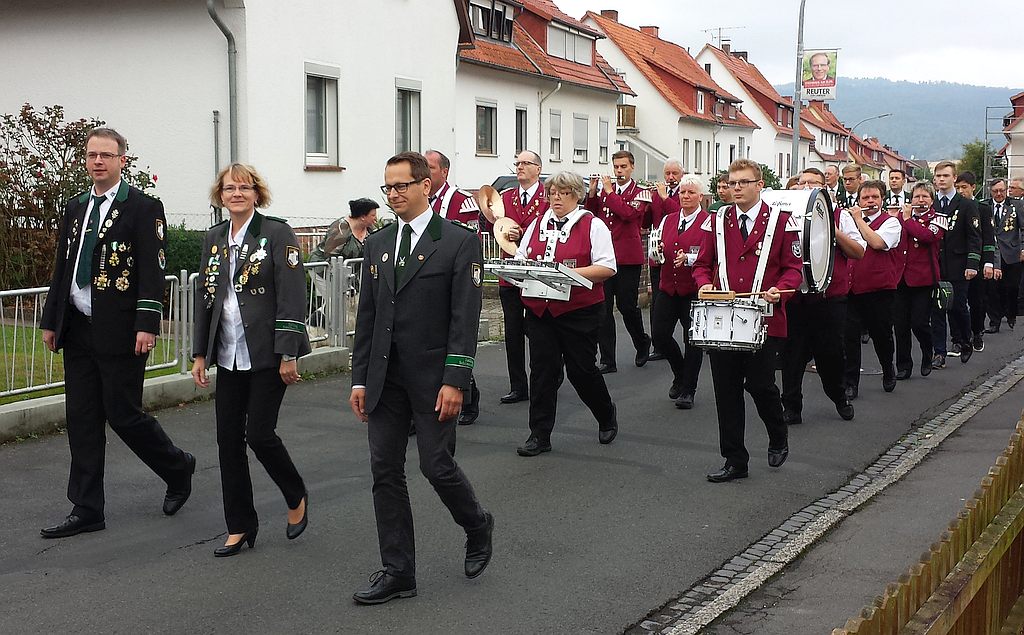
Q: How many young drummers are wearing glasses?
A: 1